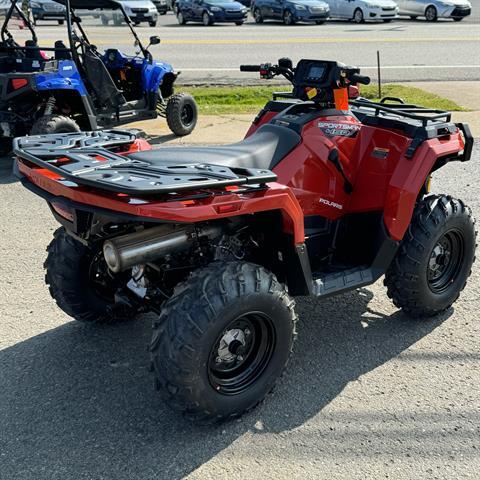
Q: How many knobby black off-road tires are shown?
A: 5